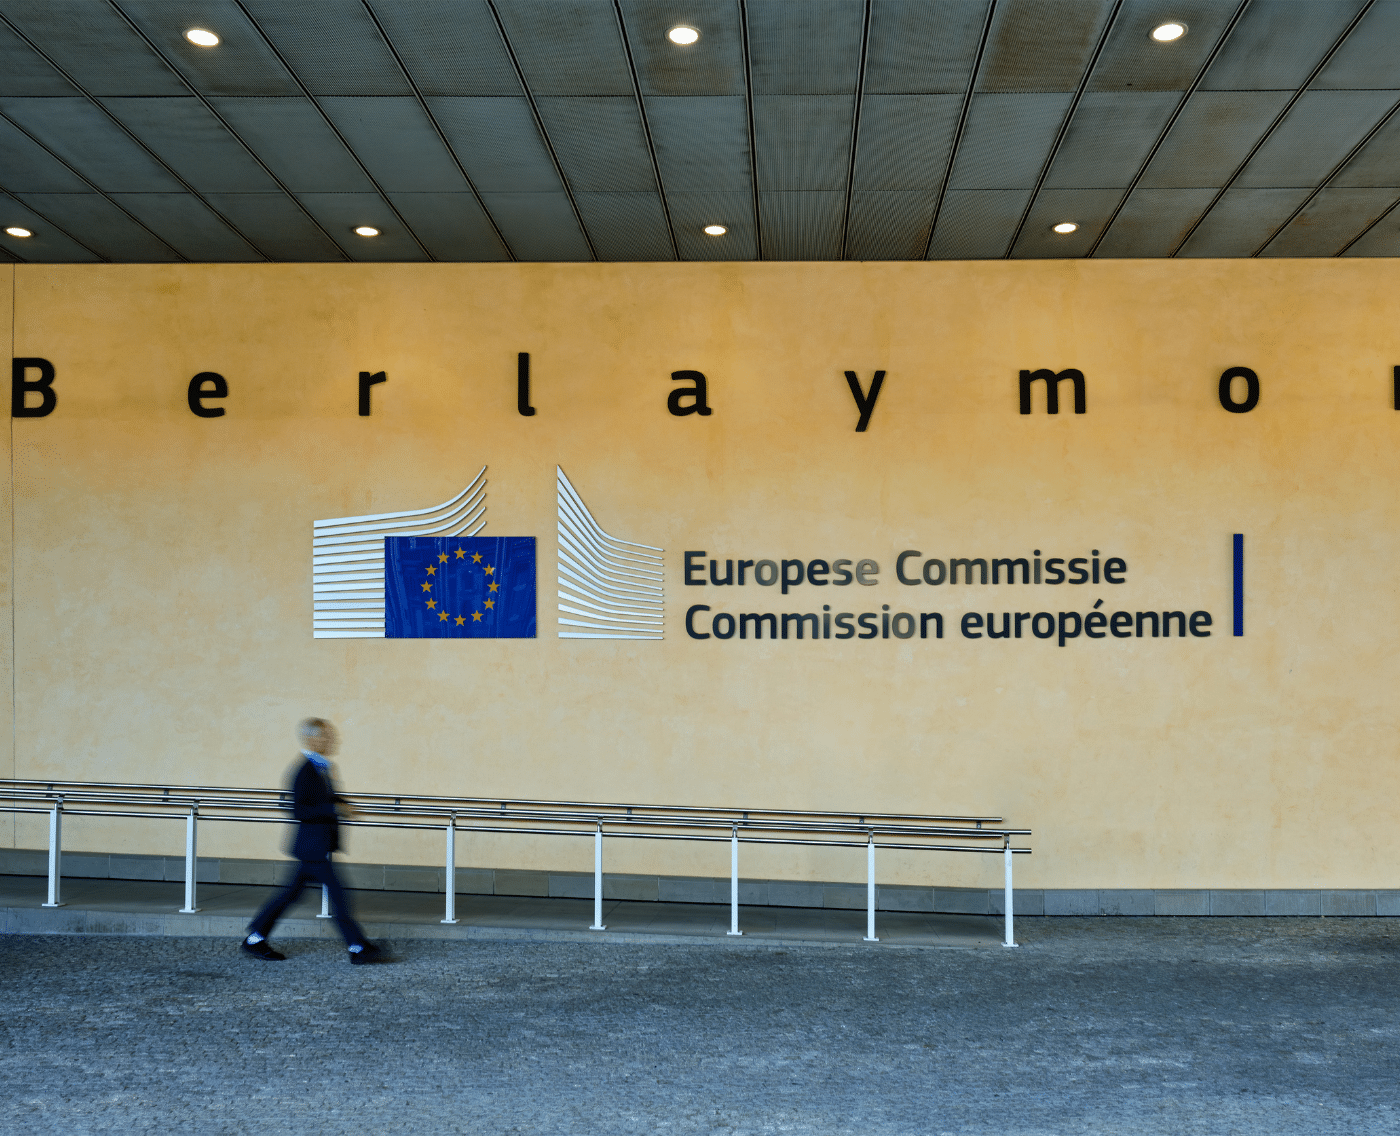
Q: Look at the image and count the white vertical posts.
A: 8